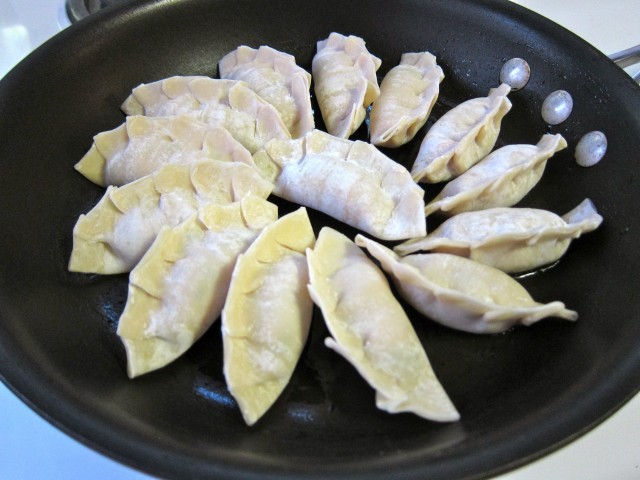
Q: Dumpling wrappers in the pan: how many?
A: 14